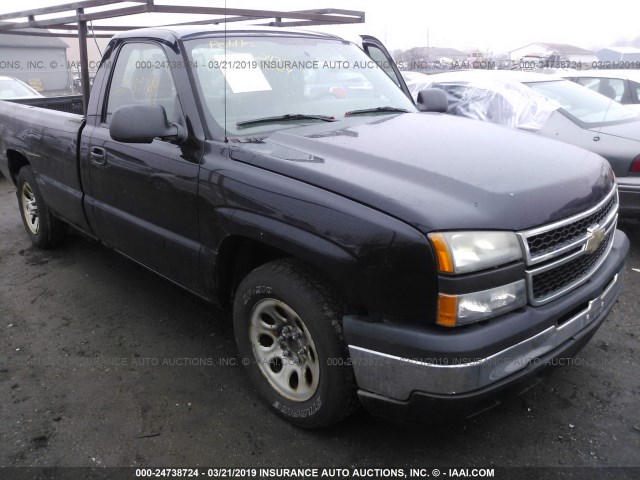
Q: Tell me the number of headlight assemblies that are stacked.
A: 2